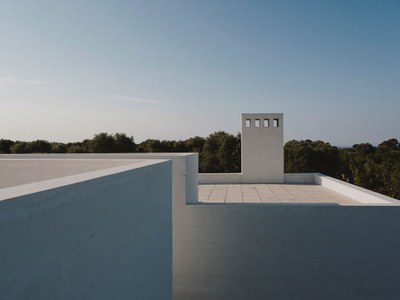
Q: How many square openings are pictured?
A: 4